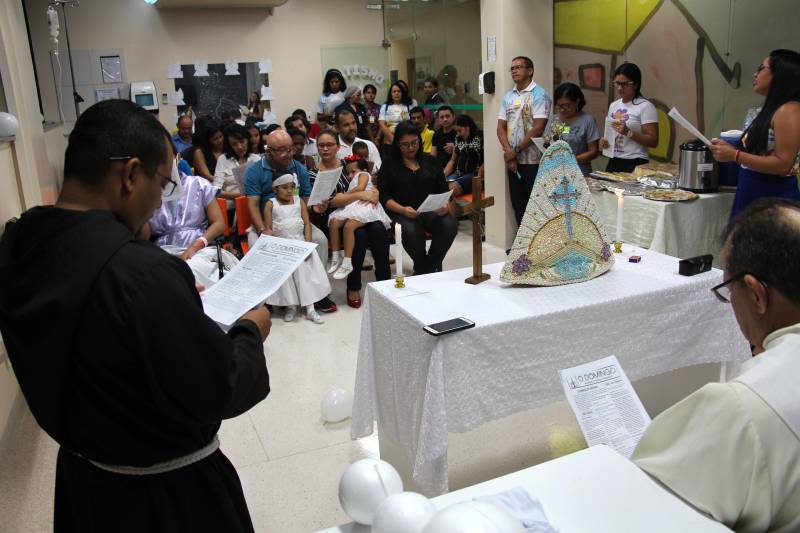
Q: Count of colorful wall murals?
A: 1